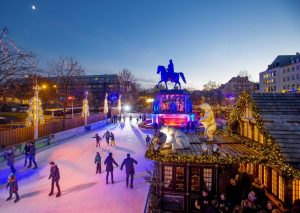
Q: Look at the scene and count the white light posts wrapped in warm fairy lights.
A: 4